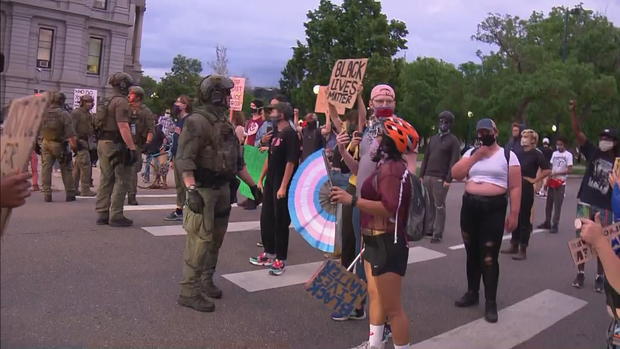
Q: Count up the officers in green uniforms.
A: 5